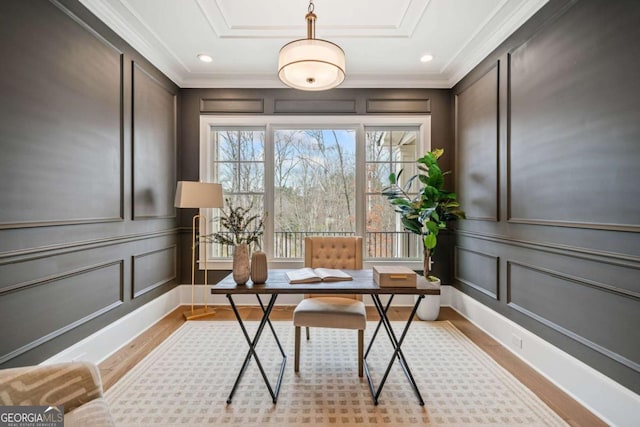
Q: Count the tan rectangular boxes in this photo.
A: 1